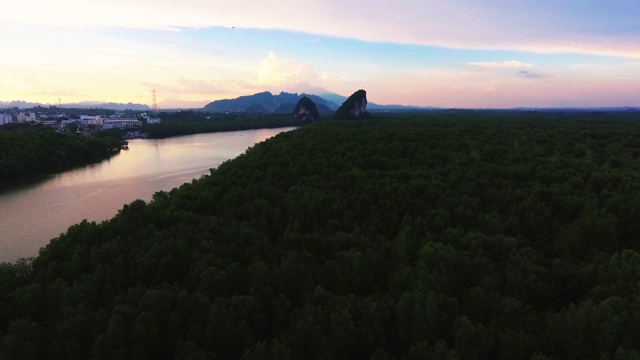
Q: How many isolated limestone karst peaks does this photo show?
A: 2